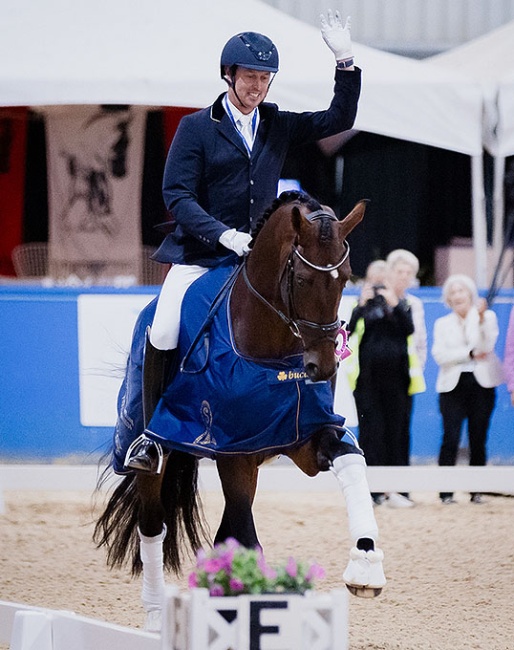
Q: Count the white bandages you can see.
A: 2